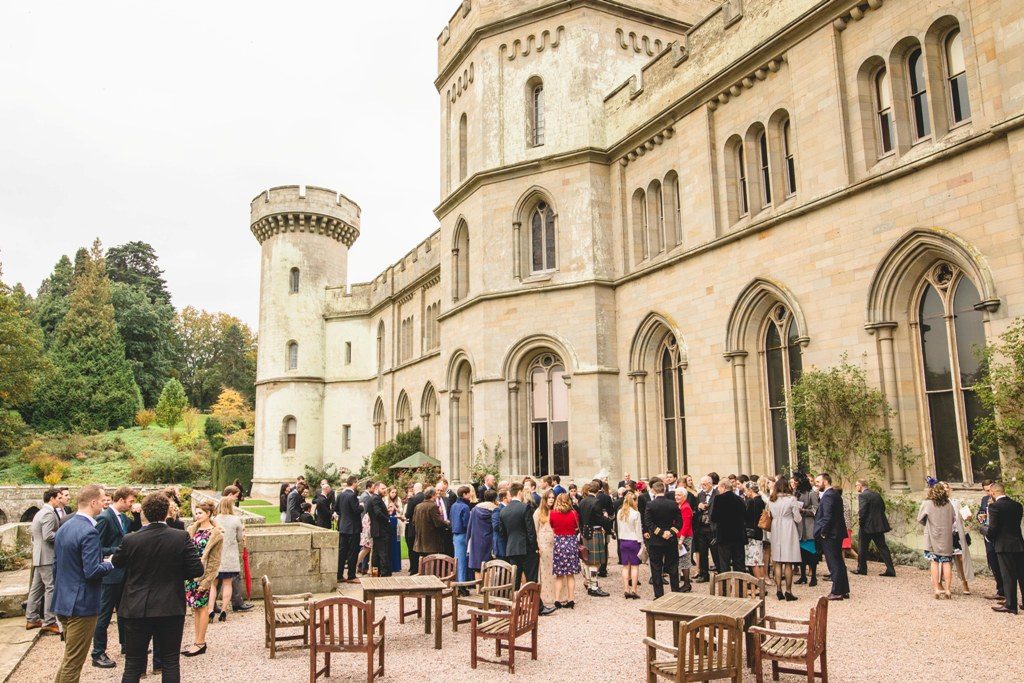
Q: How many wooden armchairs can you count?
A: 8